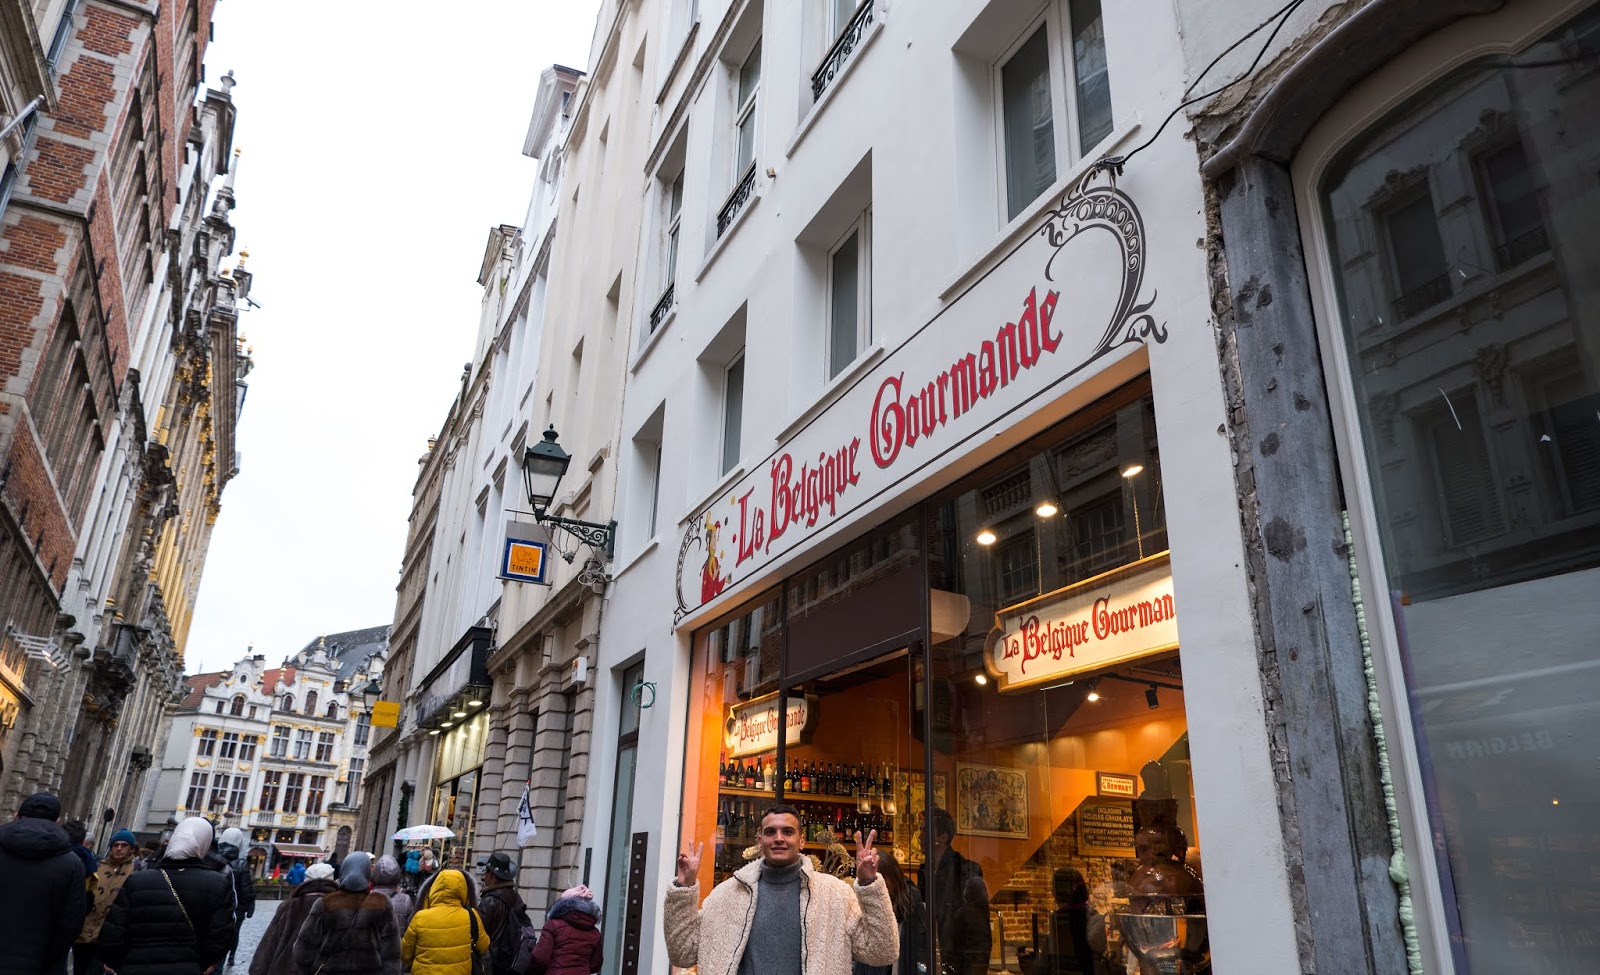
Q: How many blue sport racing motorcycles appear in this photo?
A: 0